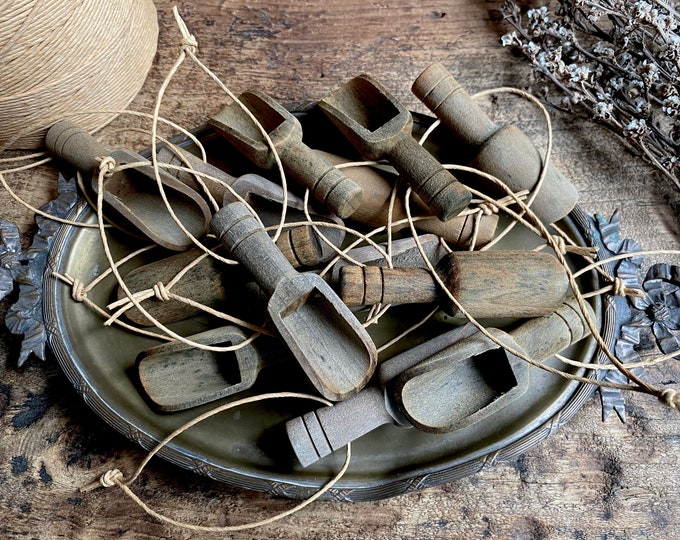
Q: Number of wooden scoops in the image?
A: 13